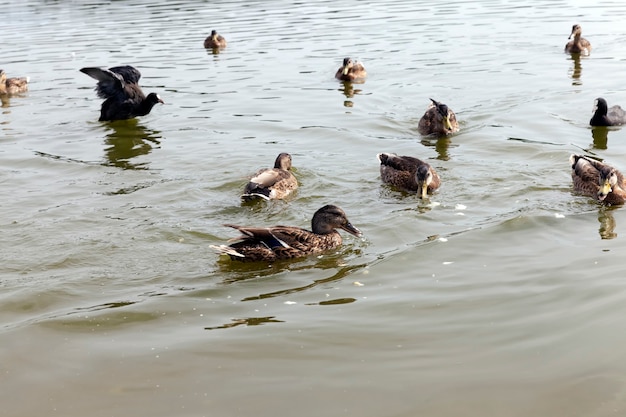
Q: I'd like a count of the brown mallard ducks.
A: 9